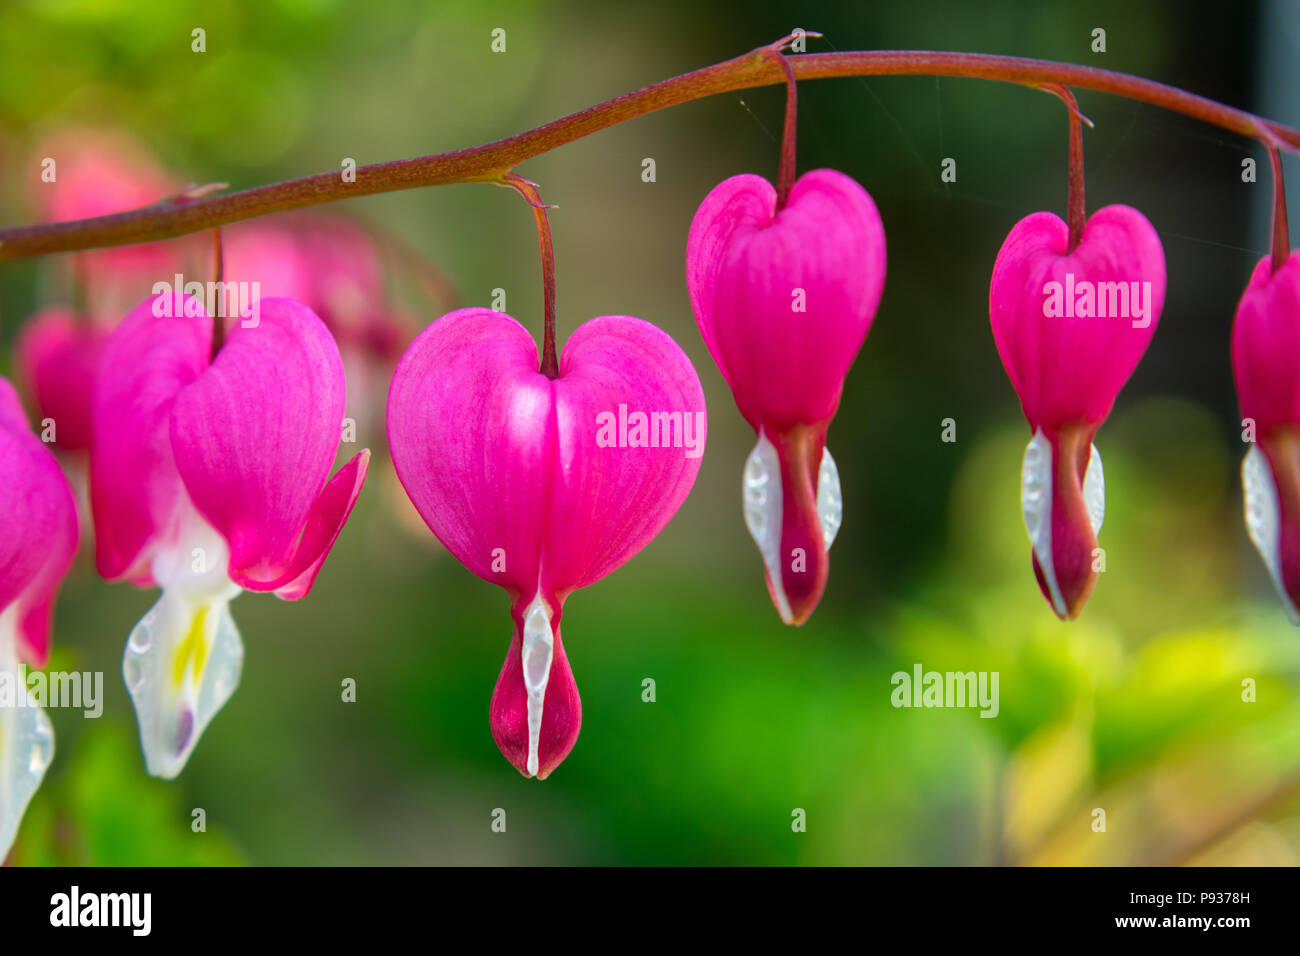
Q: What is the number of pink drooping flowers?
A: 6